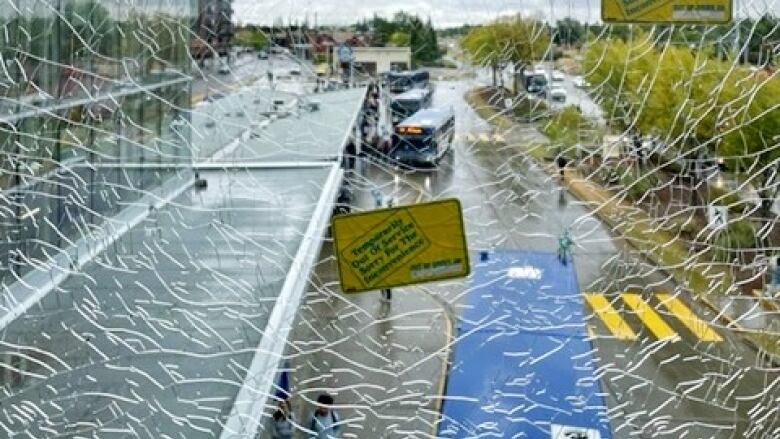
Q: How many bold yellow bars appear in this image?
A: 3